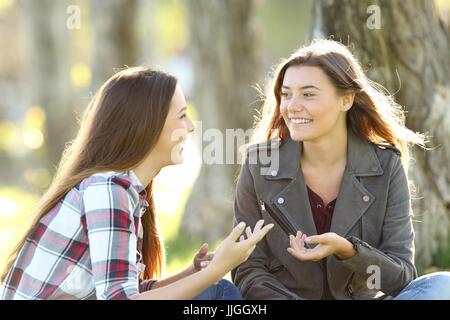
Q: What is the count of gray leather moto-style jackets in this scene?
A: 1